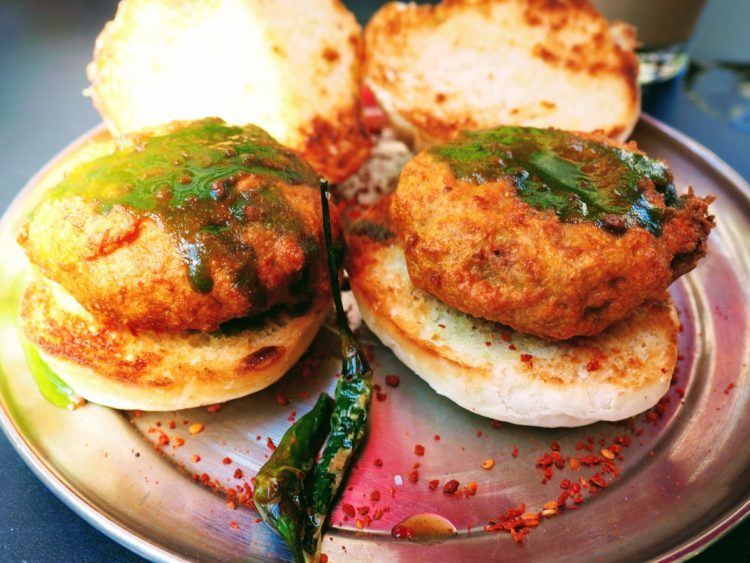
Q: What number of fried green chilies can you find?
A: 2